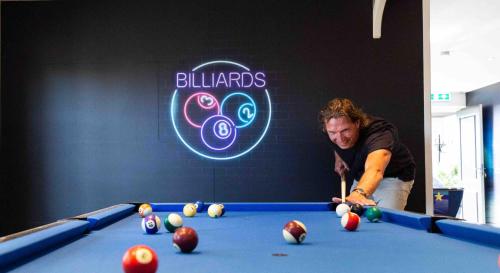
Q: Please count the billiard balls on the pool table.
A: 14